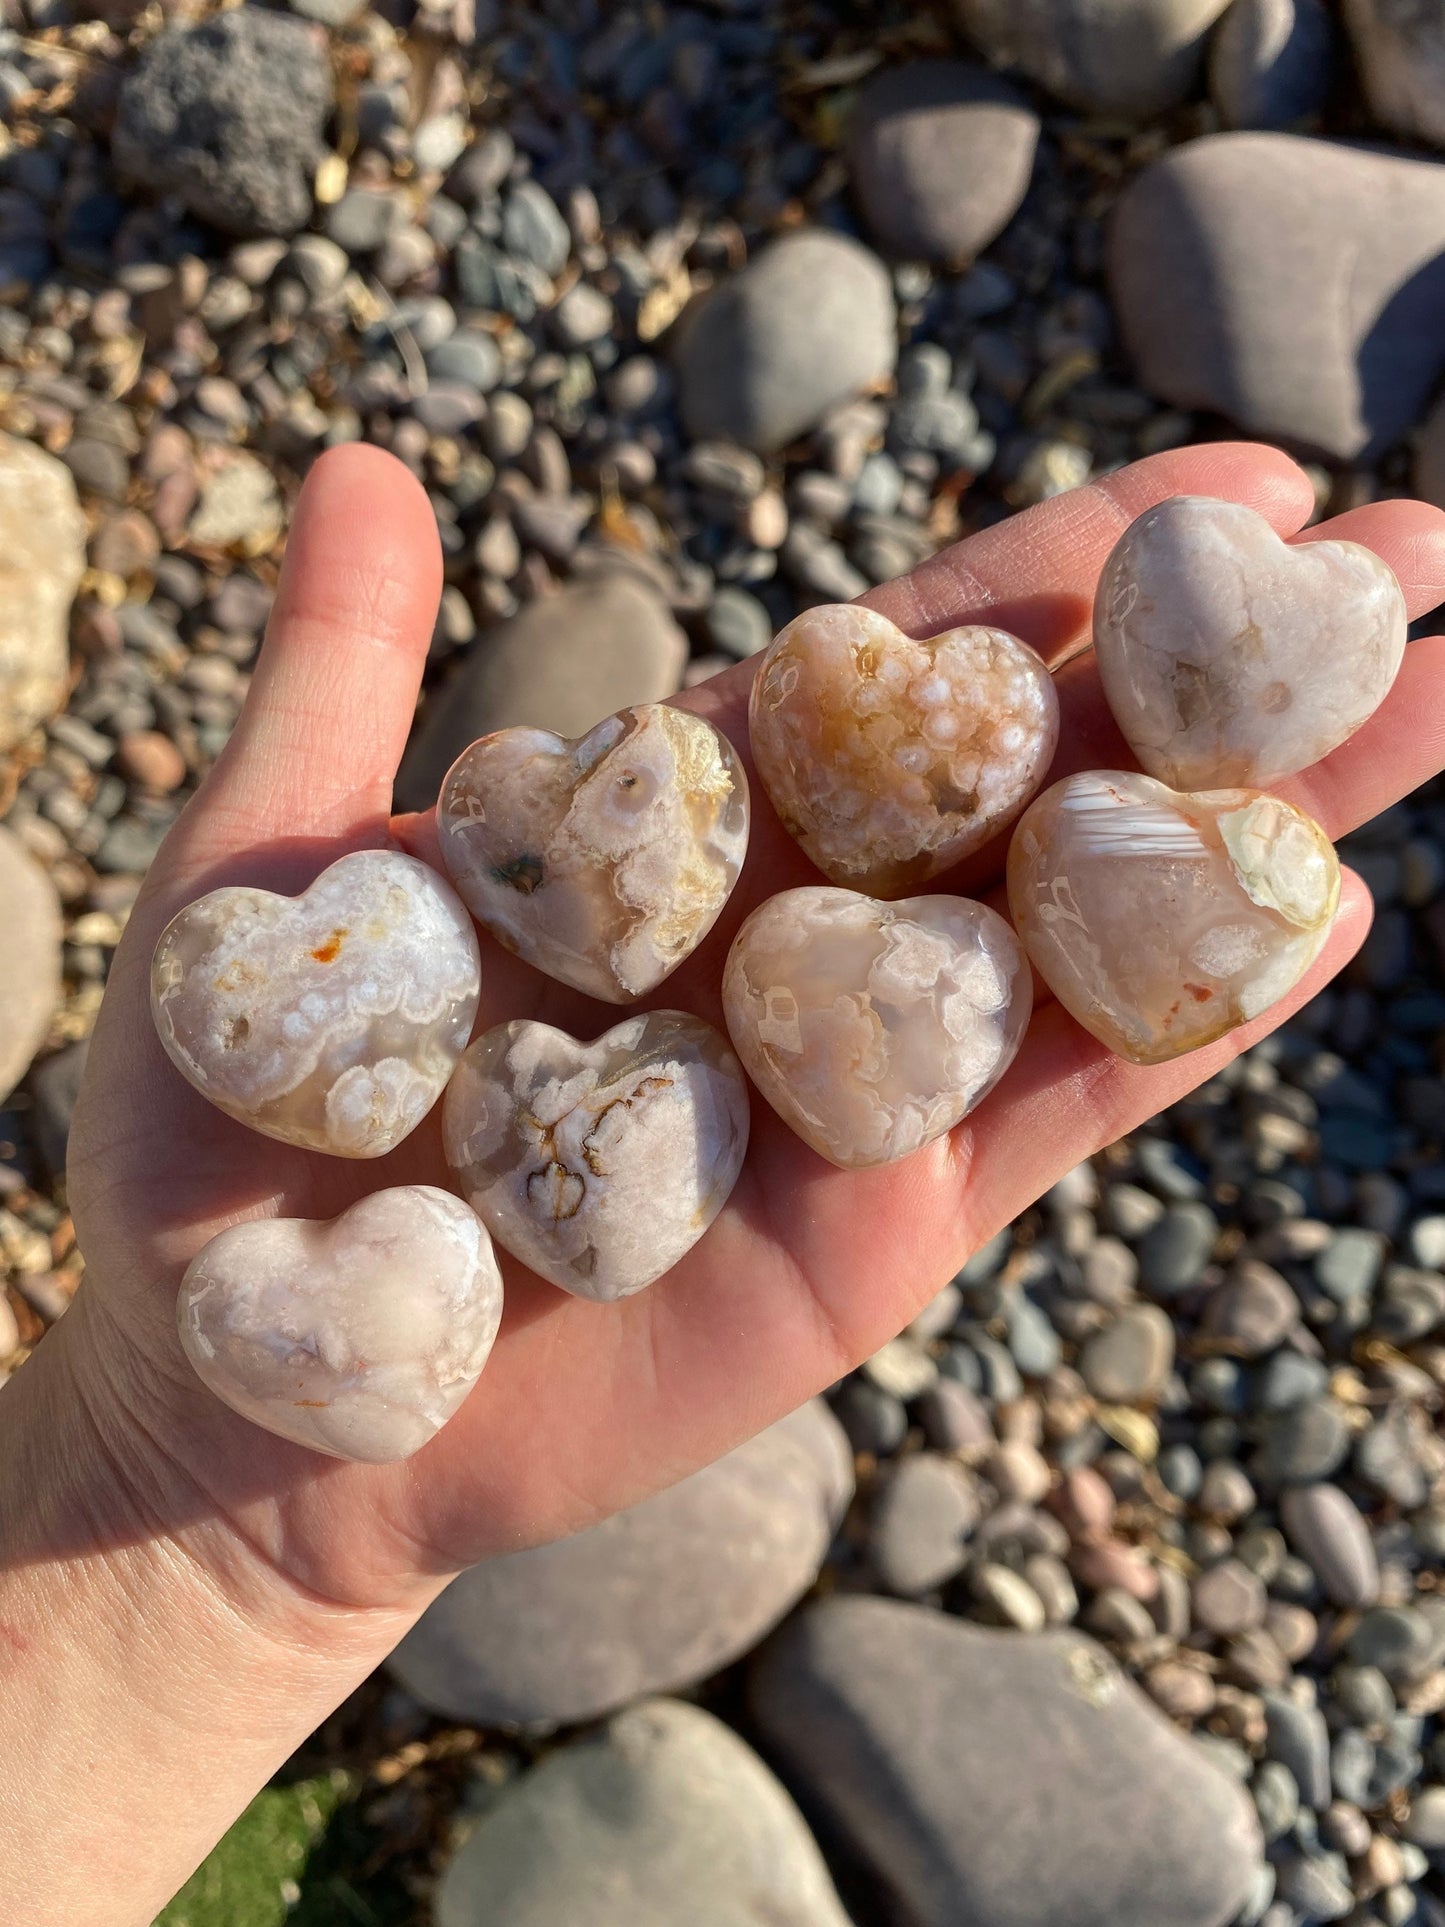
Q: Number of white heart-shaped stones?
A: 8